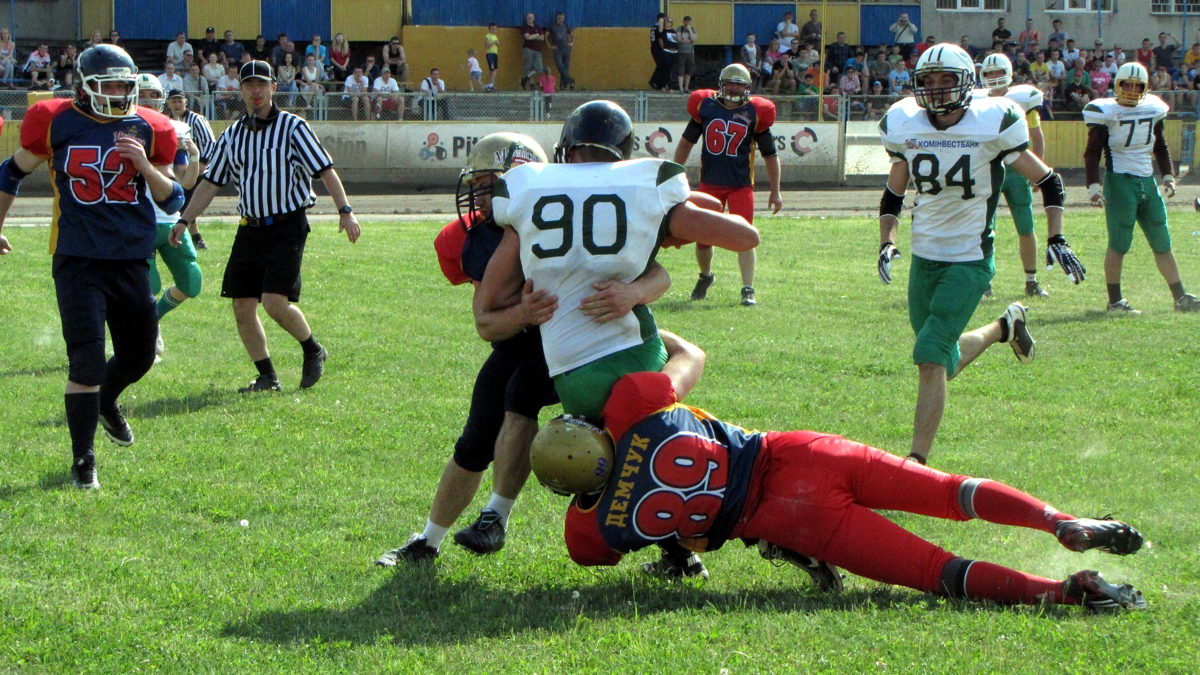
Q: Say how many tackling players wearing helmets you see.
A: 2